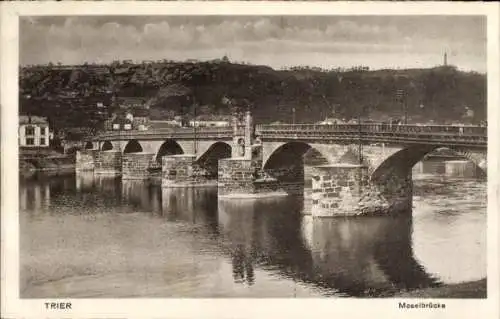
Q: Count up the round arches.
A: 7